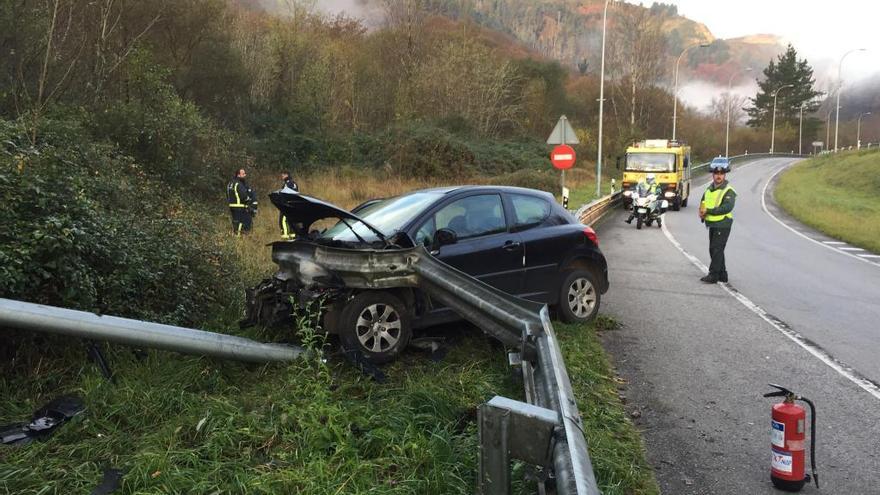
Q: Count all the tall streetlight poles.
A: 8